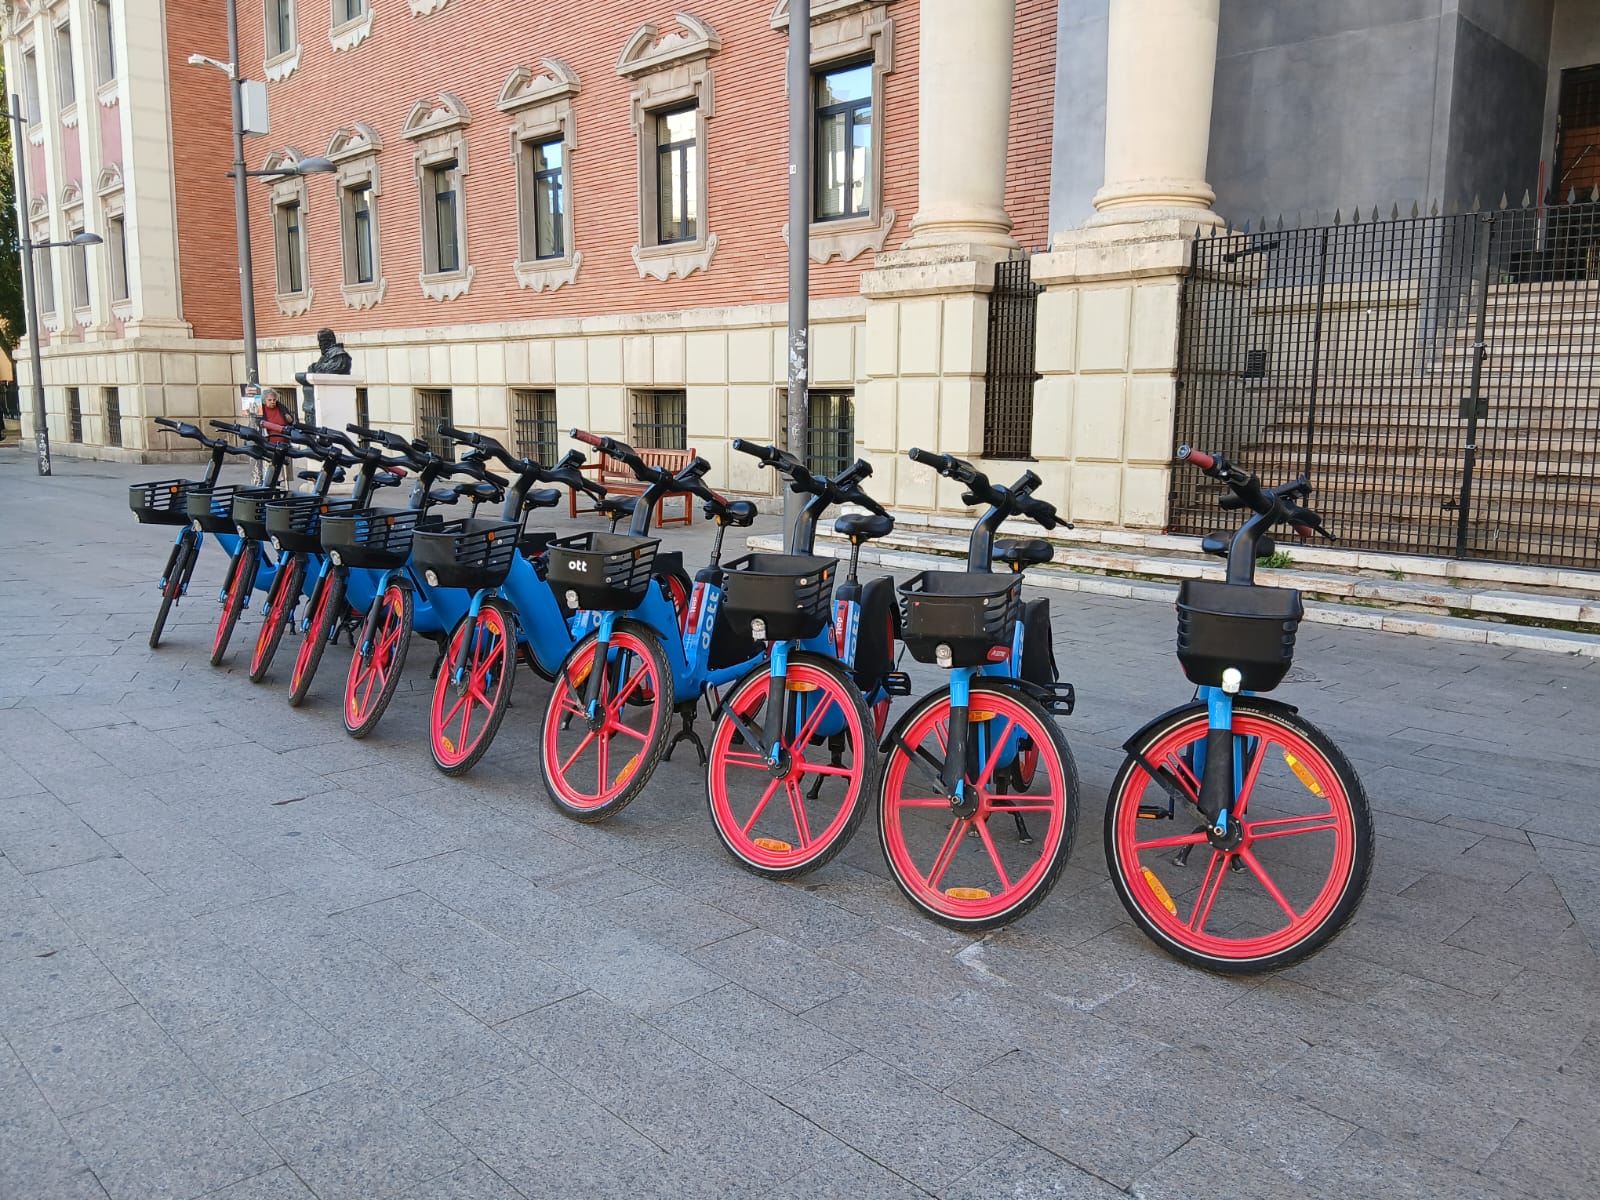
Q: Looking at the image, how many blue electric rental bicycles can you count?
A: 10